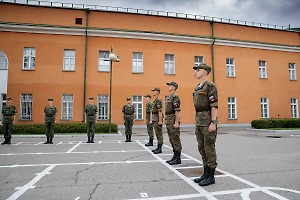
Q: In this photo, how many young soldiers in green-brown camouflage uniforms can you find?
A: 8